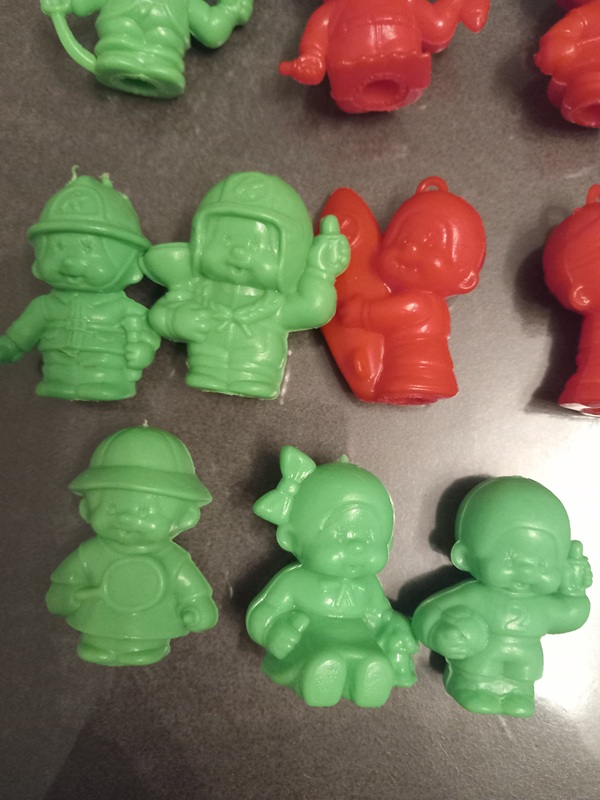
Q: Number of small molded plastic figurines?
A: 10